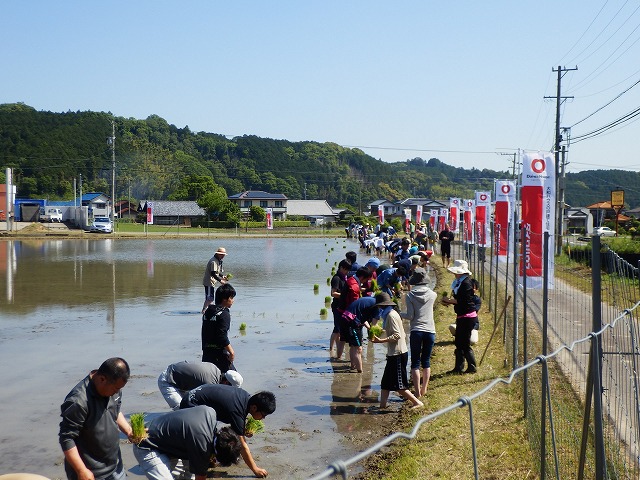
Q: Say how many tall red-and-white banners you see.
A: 12